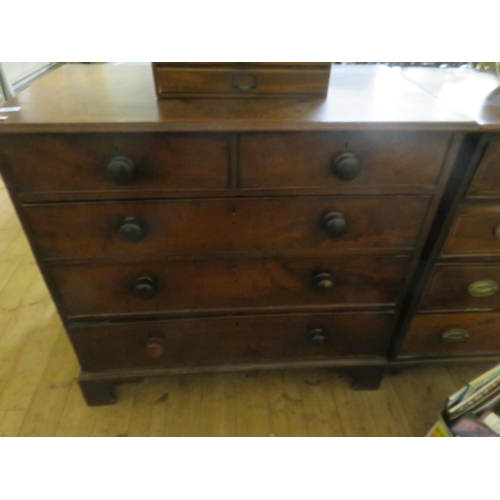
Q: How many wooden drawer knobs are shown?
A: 8